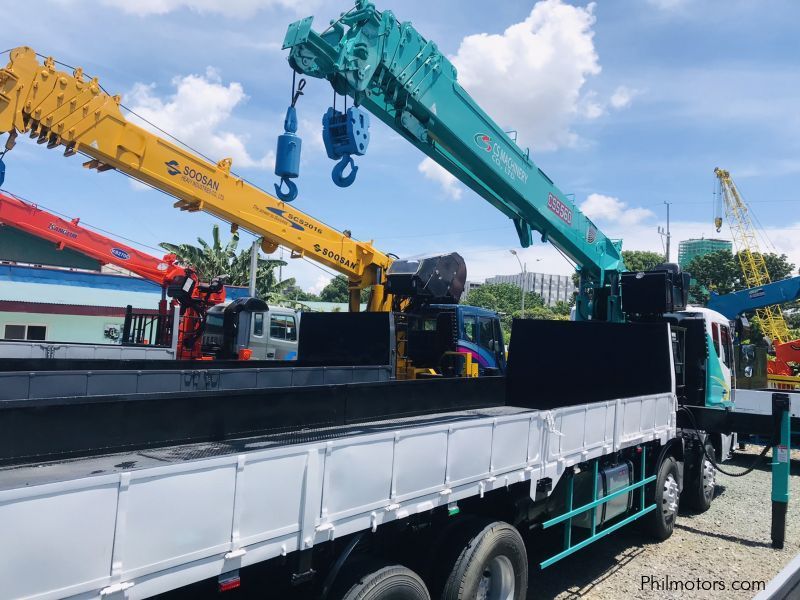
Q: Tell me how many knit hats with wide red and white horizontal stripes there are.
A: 0